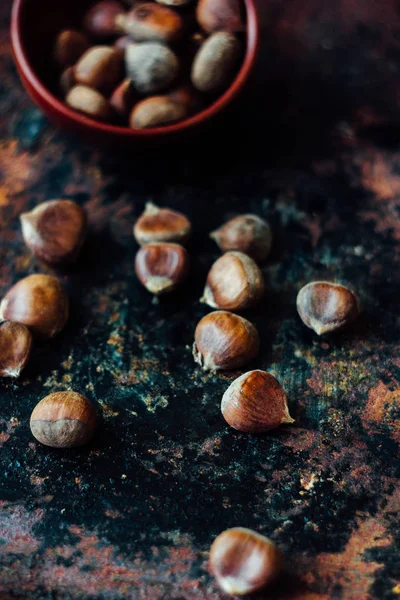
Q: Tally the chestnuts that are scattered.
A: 12